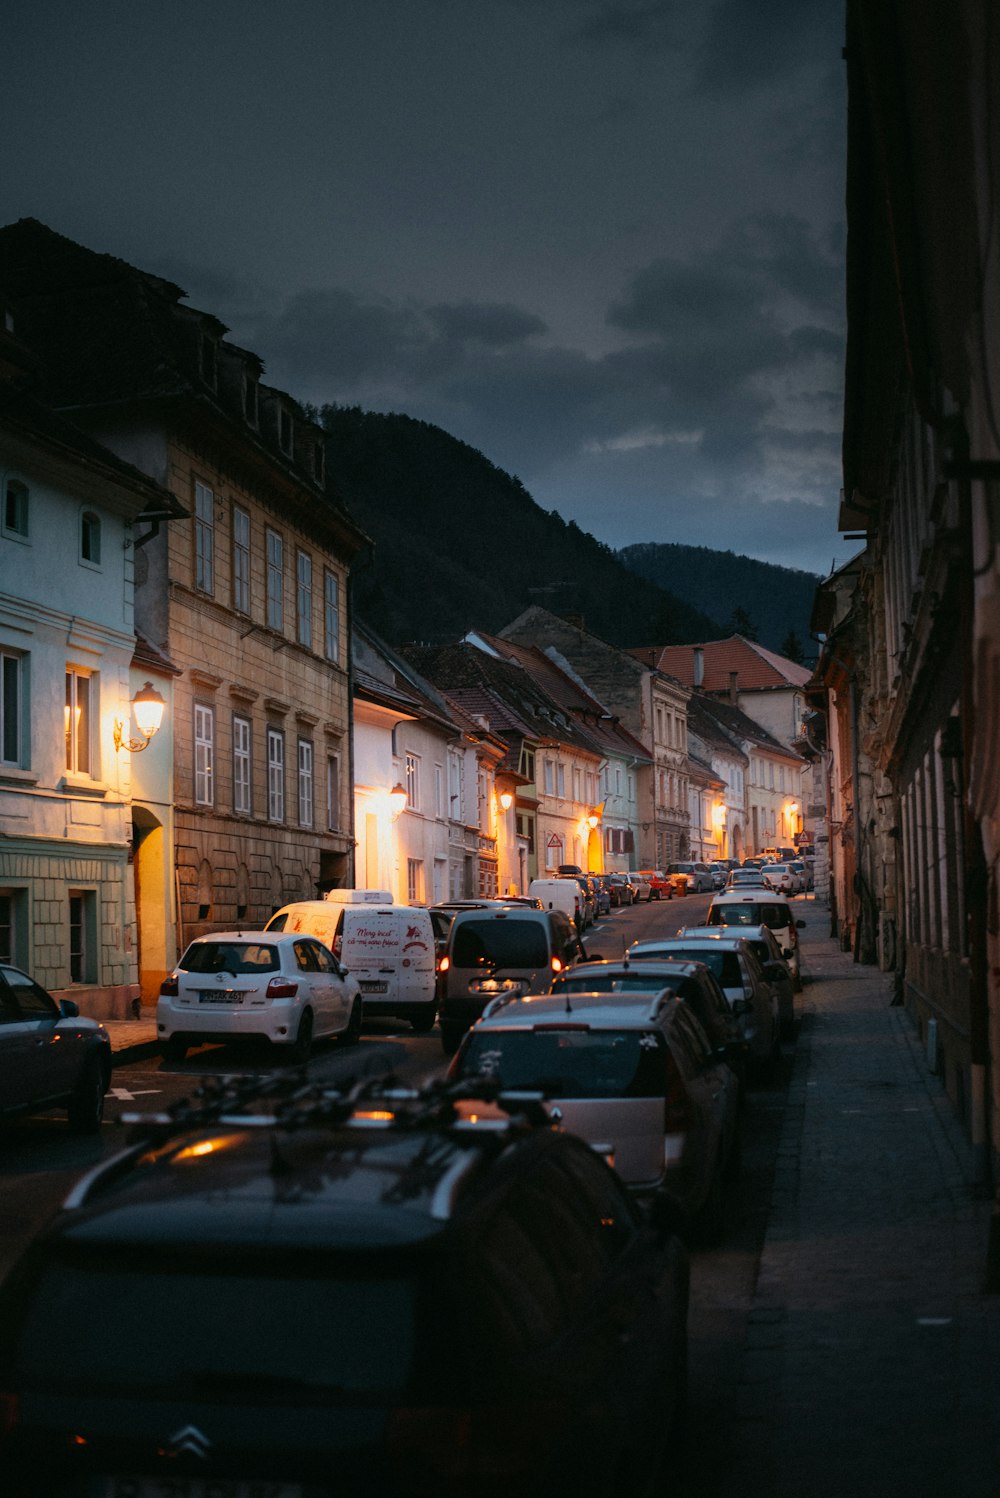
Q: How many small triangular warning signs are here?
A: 2